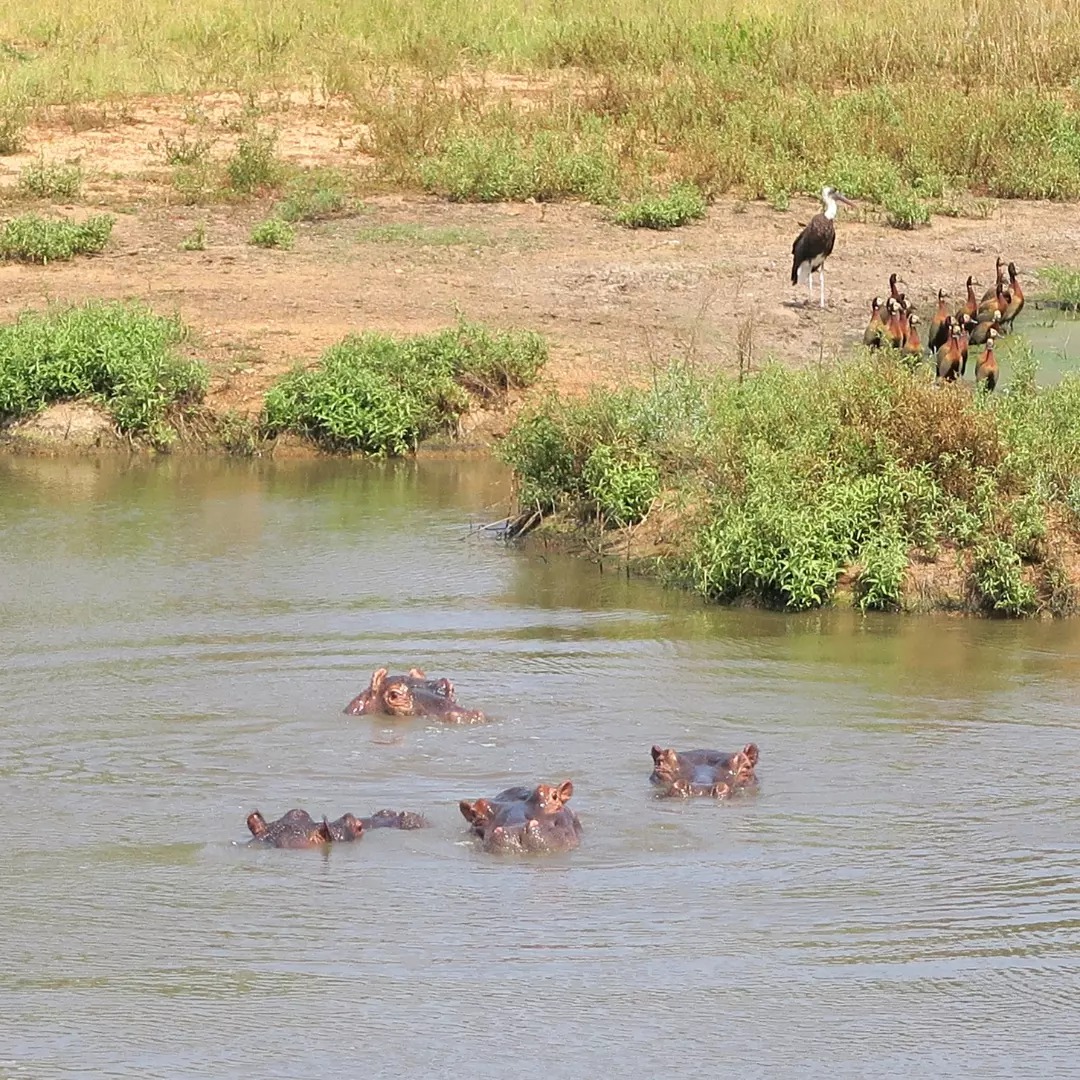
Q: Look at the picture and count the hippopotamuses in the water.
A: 4